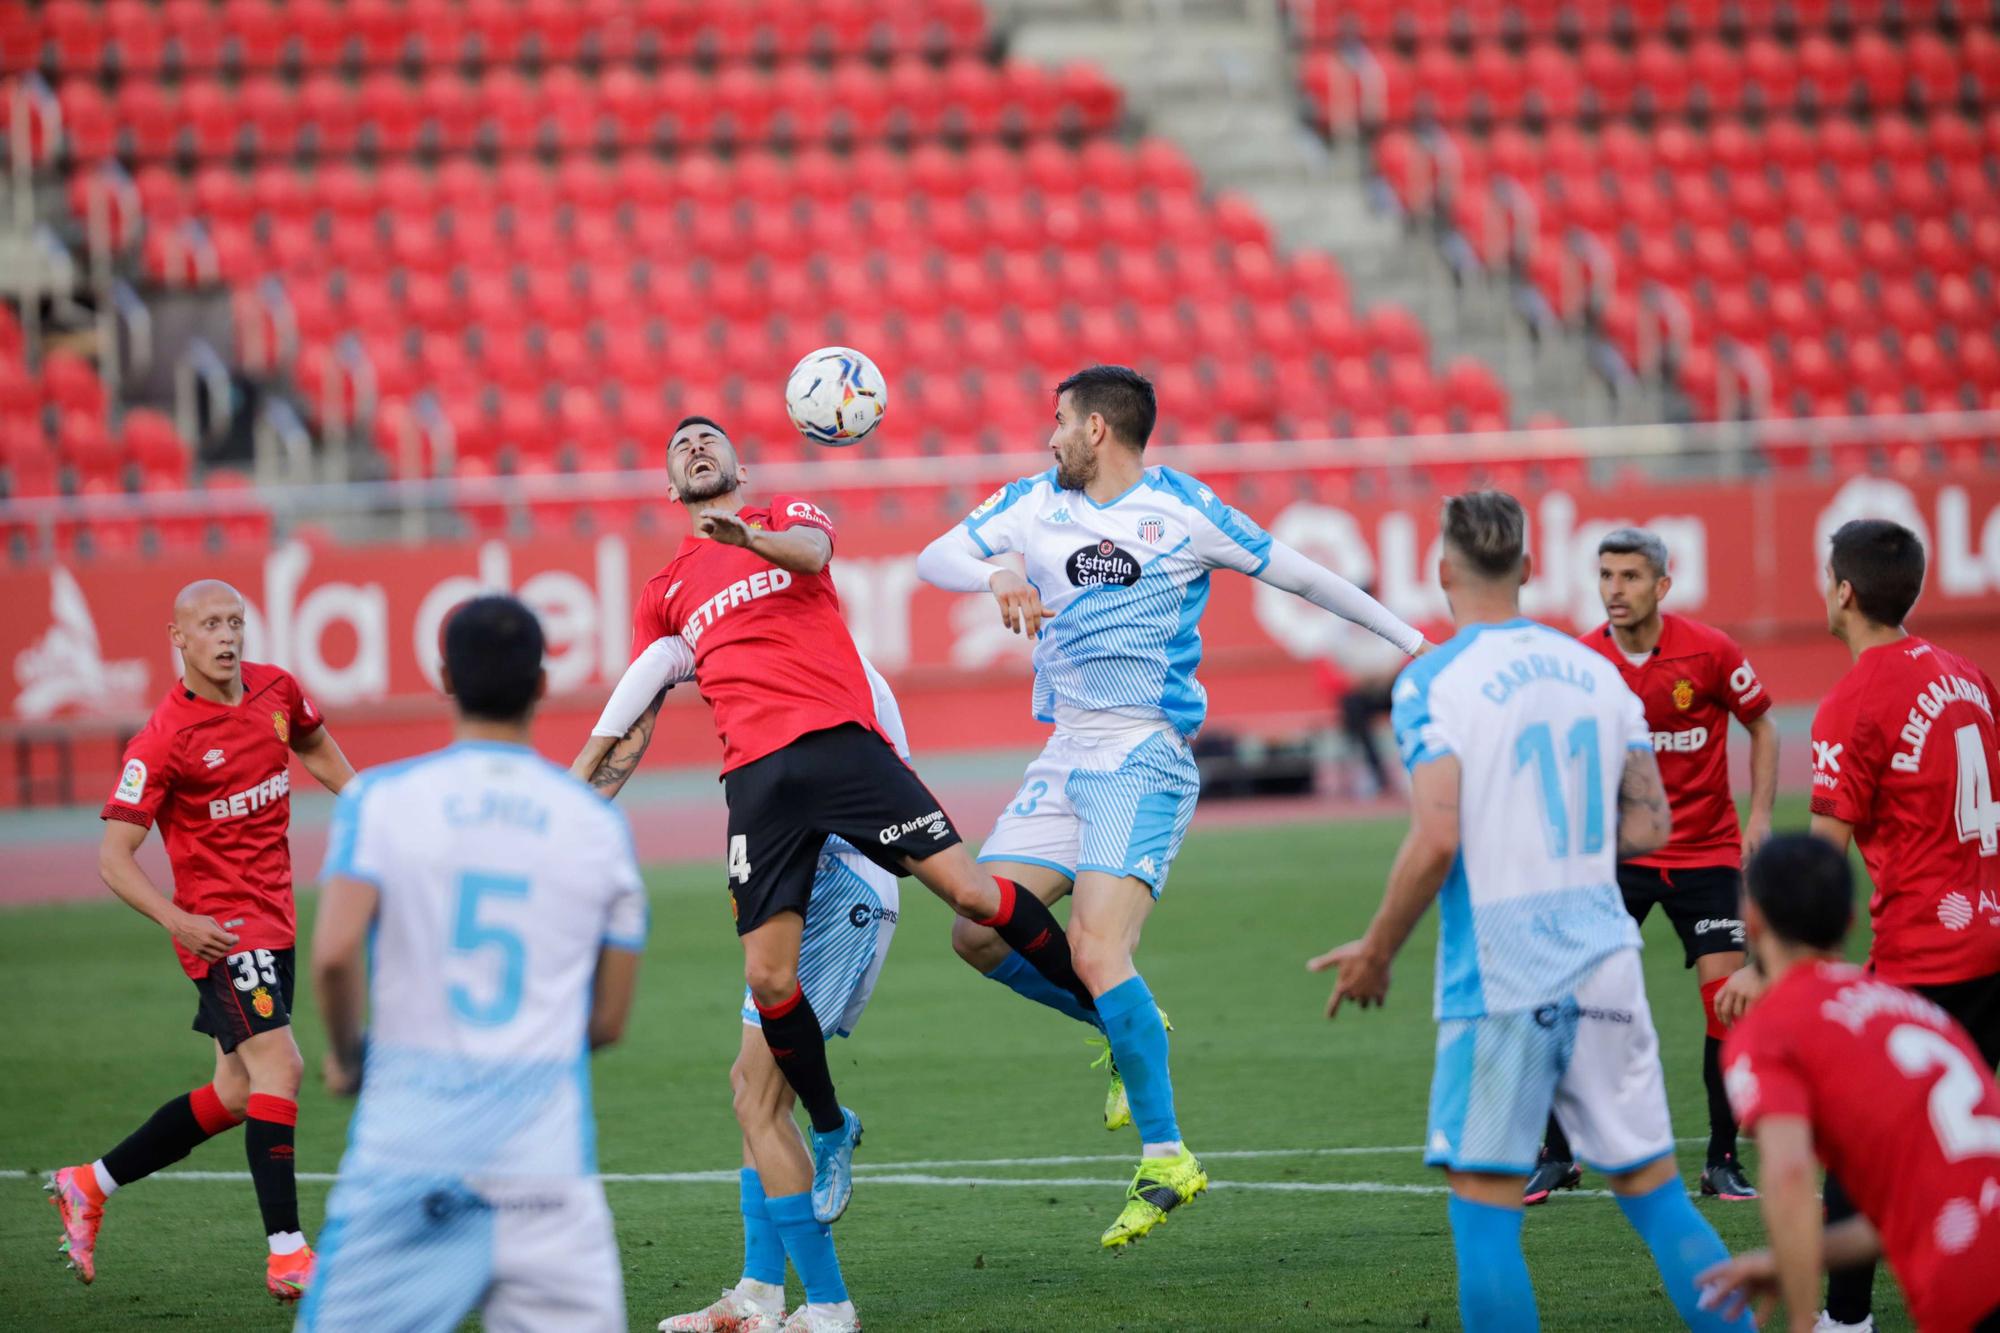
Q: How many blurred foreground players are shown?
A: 3